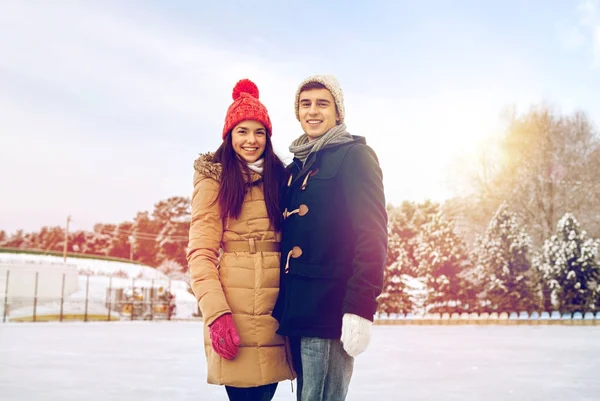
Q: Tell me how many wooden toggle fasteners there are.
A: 3